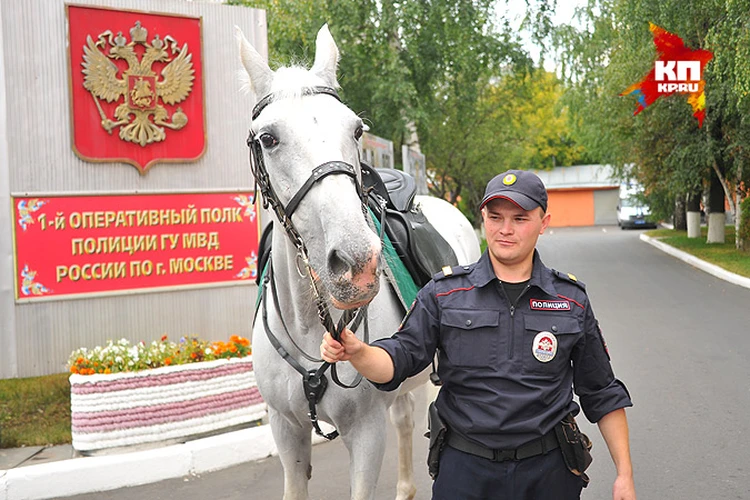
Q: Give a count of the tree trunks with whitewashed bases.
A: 2